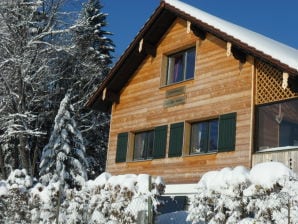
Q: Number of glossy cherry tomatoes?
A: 0